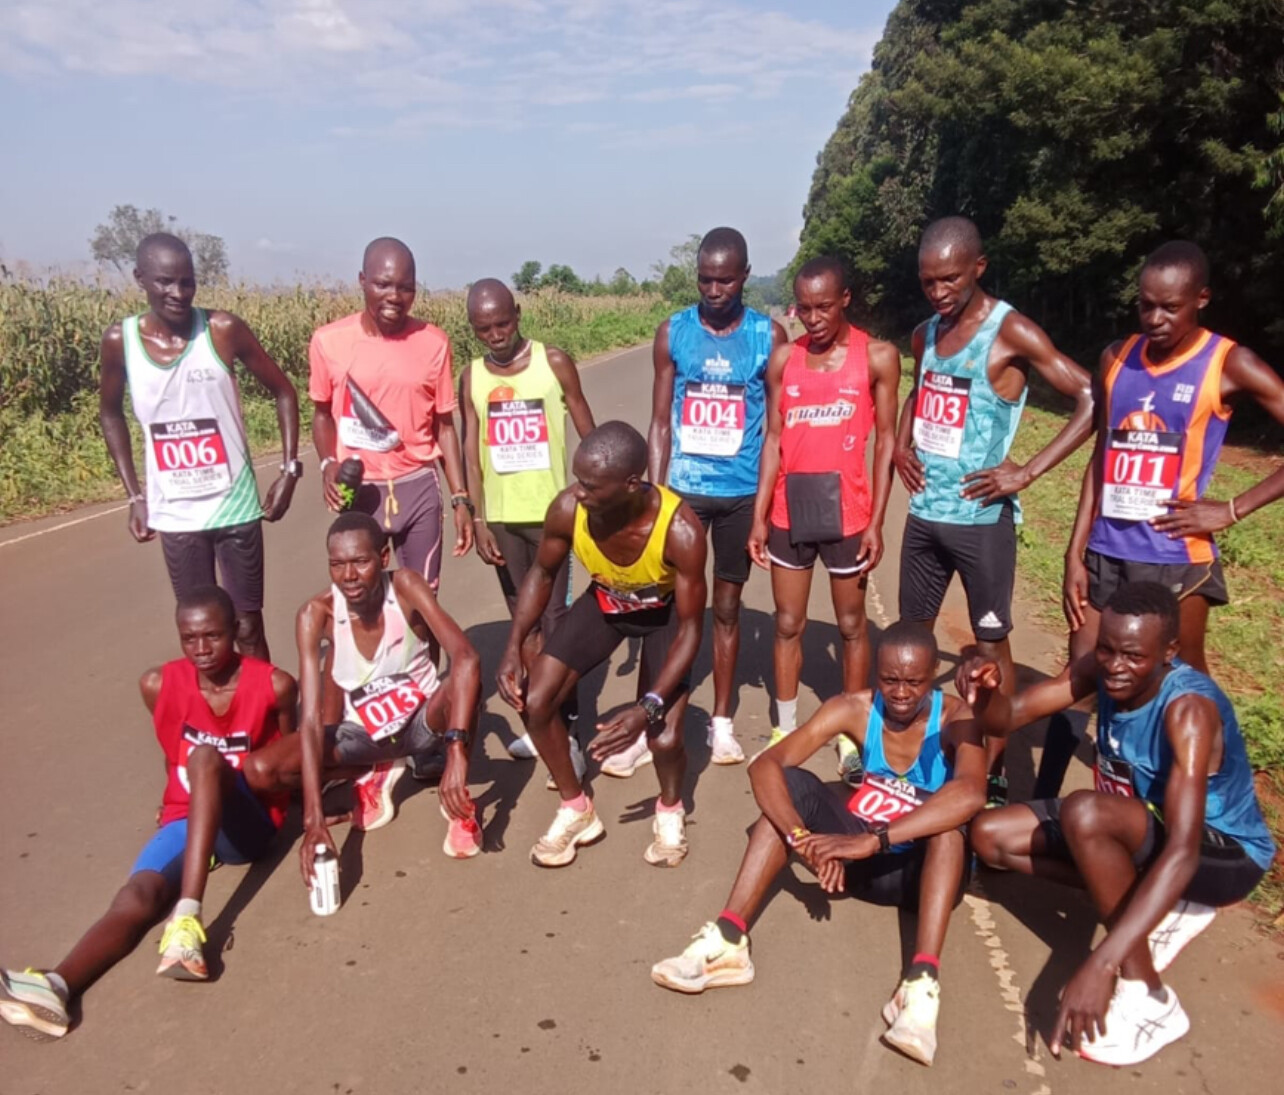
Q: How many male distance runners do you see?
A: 12